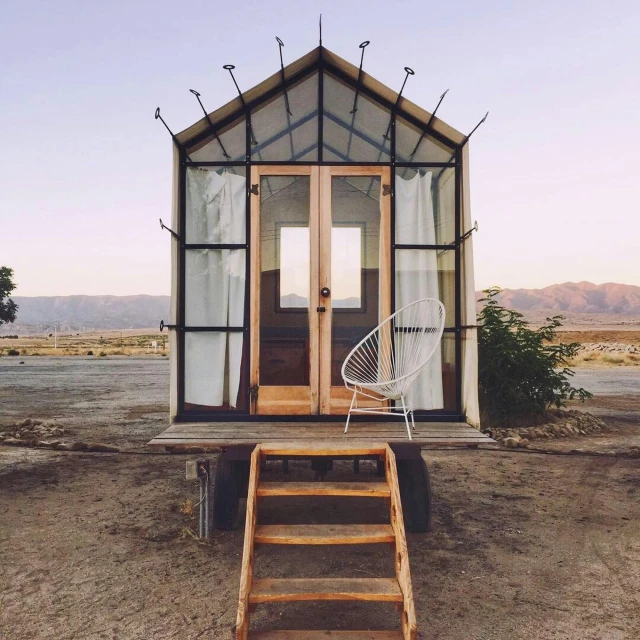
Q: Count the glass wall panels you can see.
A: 10